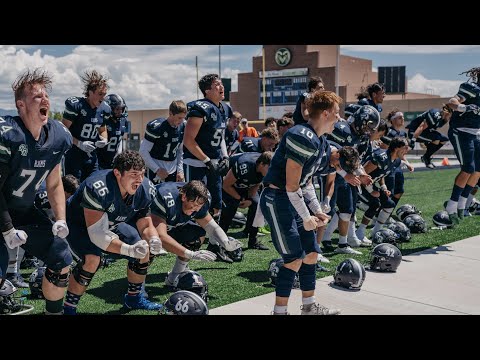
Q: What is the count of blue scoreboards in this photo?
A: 1